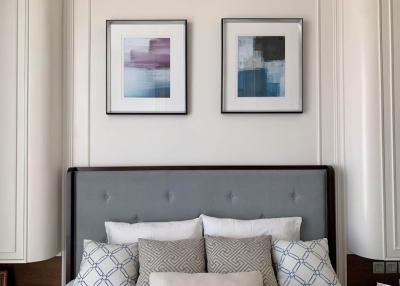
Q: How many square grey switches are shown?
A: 2